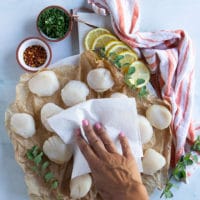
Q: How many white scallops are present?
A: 11